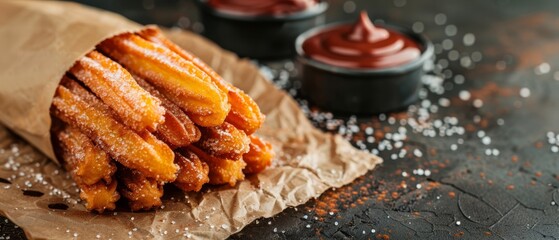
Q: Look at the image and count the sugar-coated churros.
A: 12